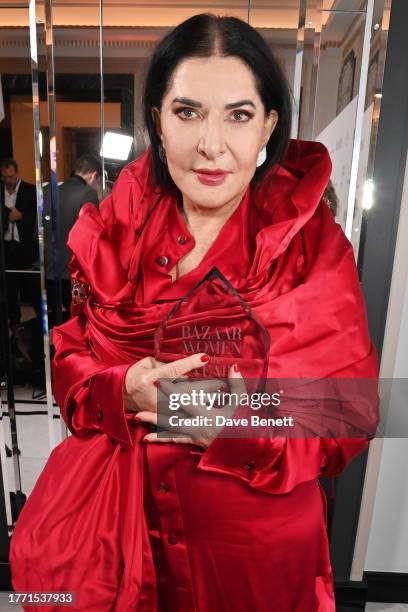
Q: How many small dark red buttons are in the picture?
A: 6